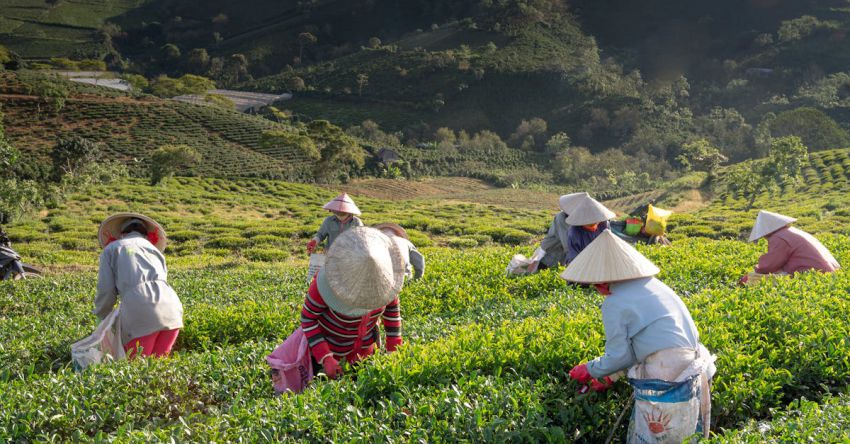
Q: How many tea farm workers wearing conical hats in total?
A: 8